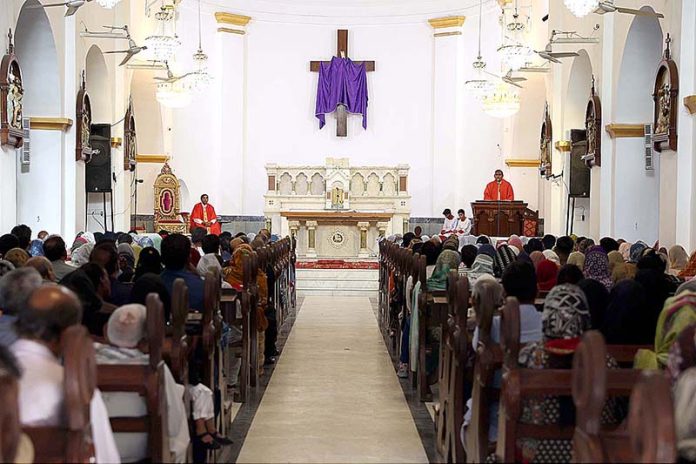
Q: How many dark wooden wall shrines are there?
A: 6